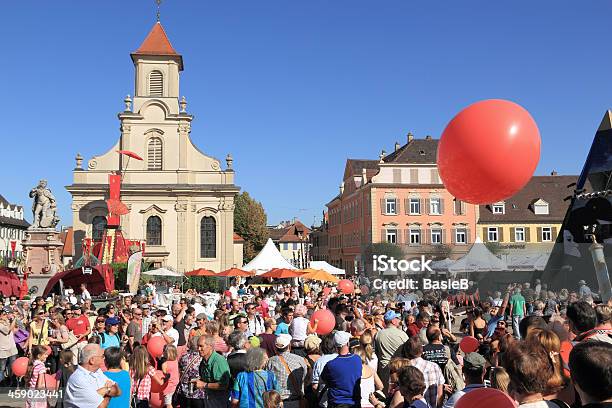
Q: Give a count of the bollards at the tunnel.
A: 0